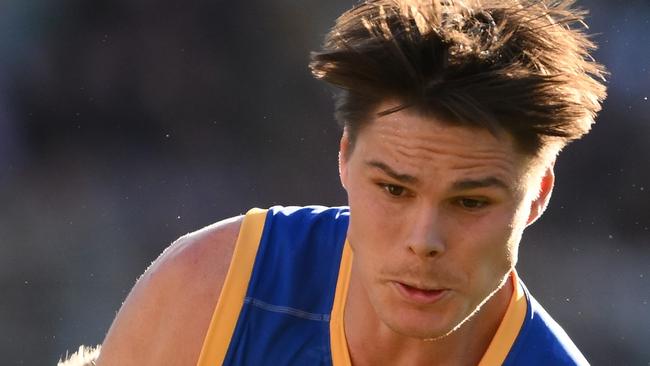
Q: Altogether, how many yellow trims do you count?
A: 3